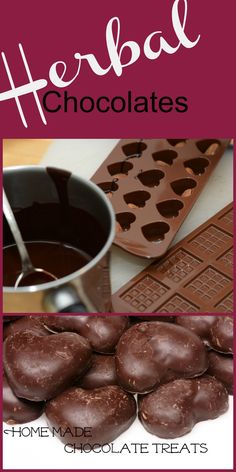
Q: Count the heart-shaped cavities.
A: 13